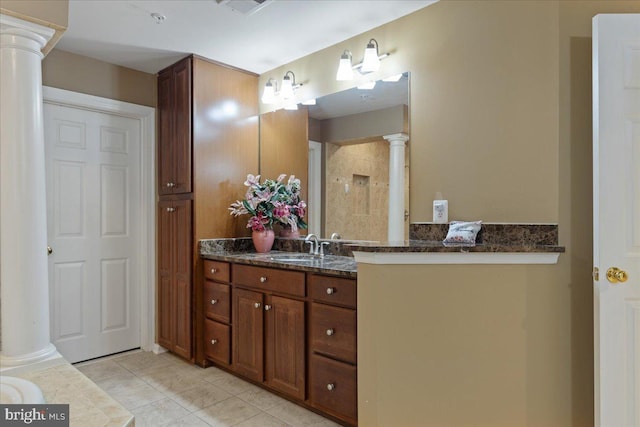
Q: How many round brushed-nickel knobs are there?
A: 13